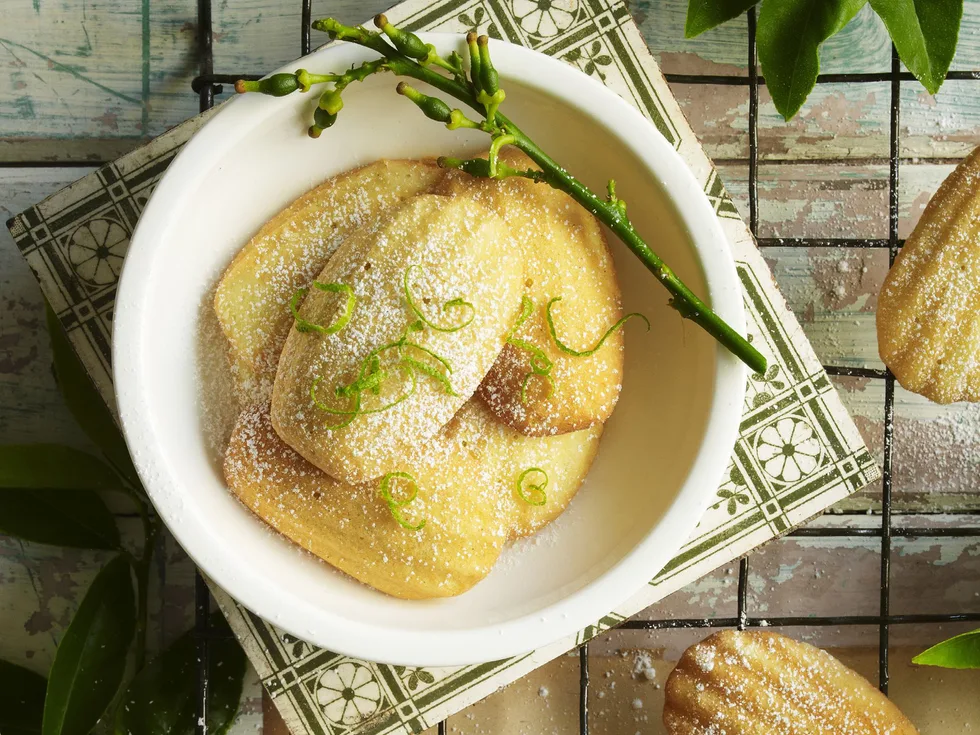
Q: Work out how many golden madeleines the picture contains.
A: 7